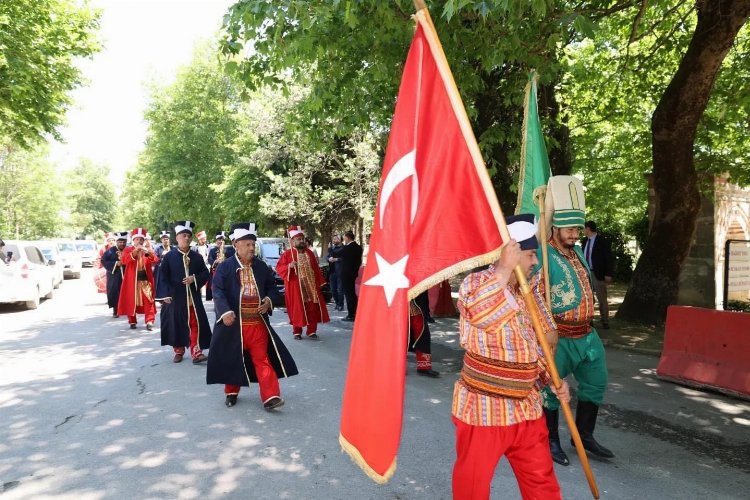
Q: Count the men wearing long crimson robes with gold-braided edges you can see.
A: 2